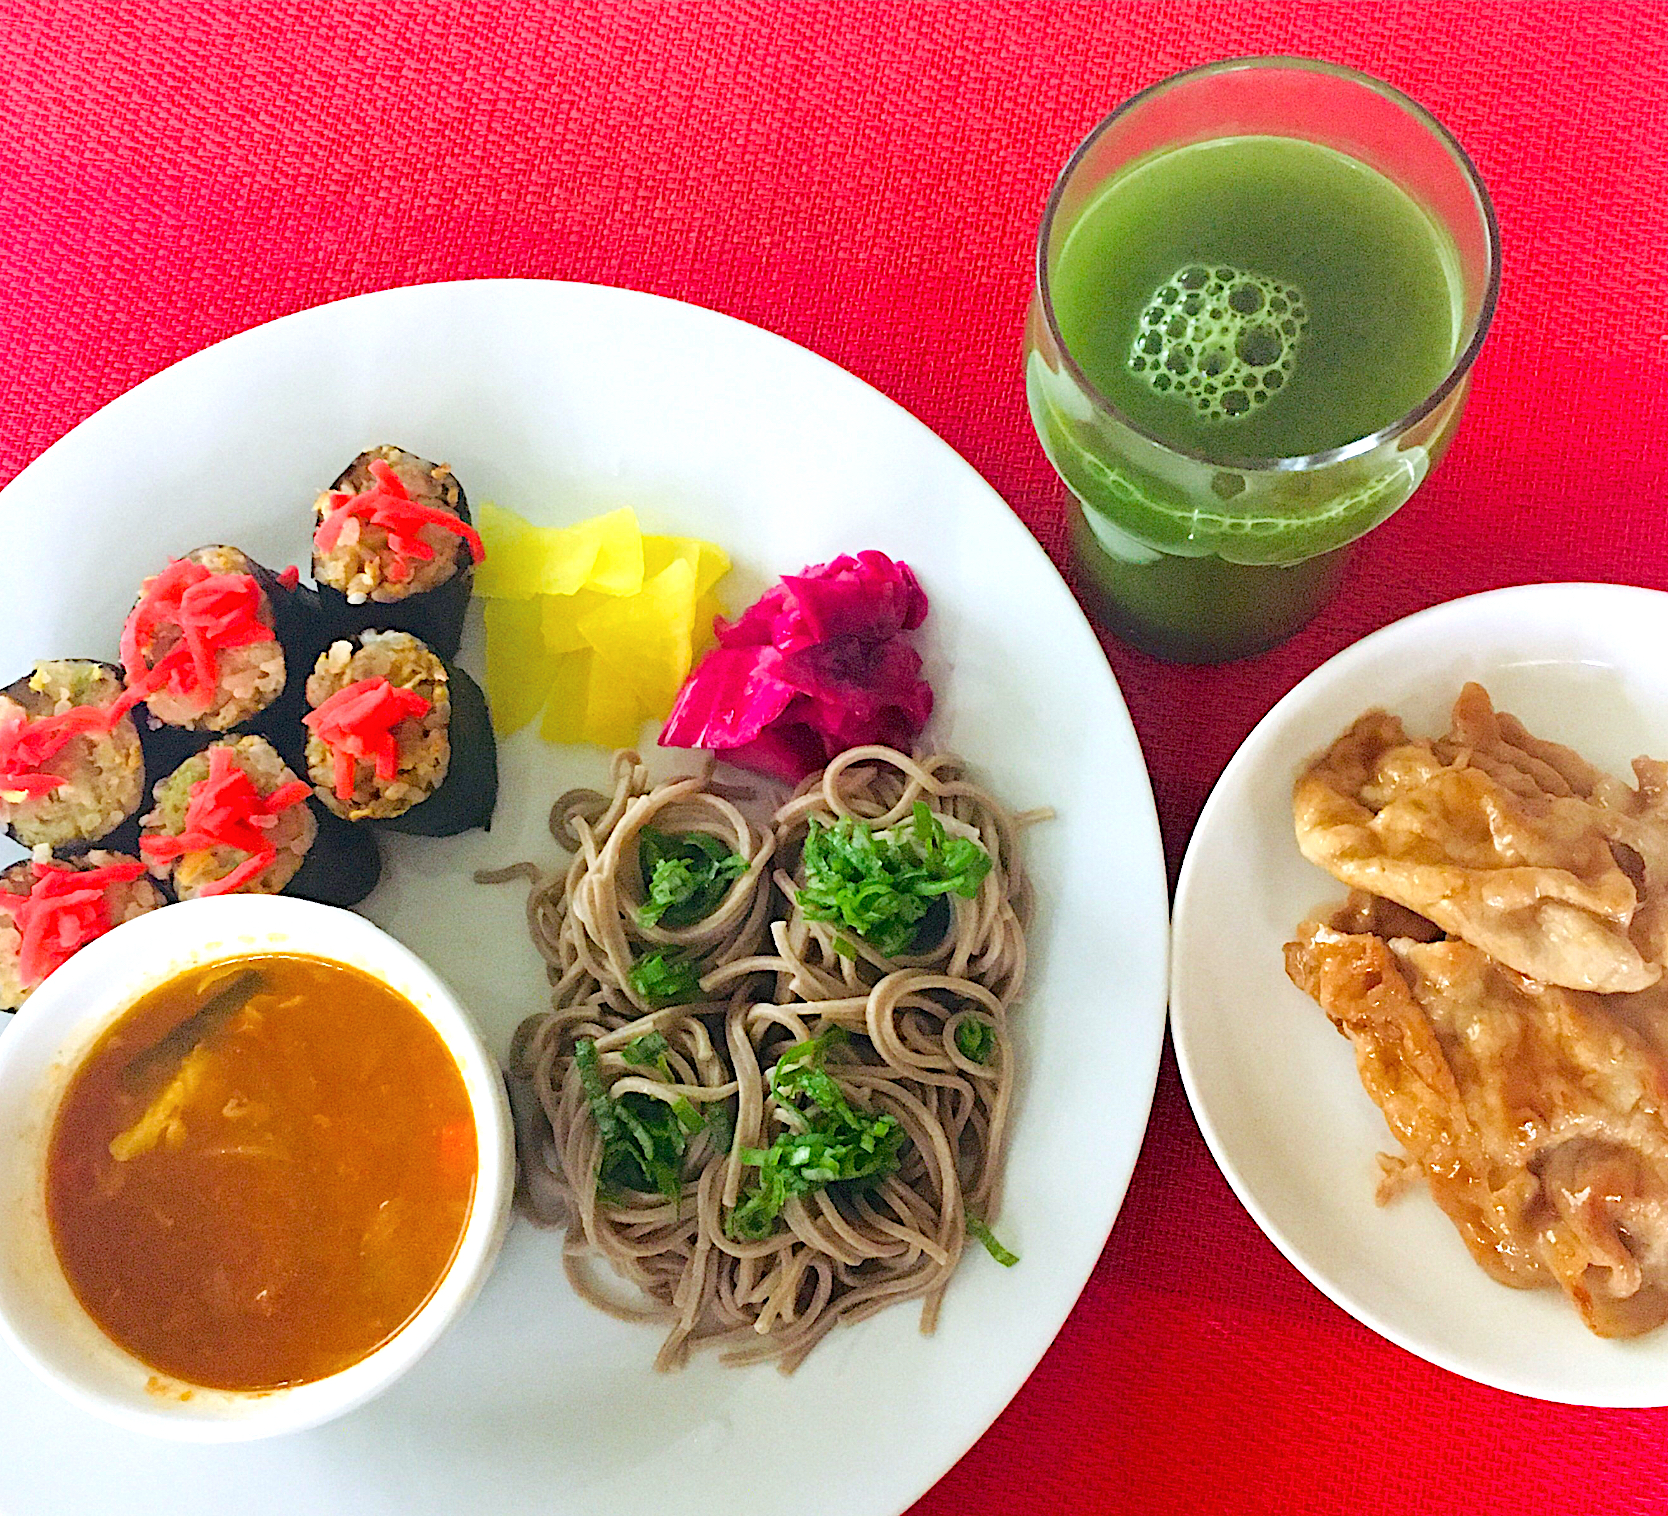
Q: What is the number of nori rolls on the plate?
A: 6